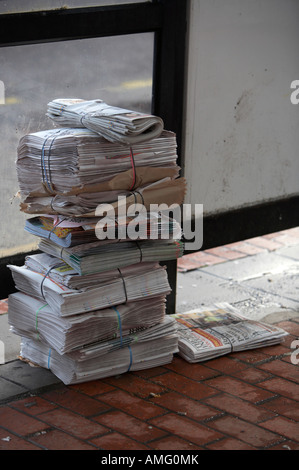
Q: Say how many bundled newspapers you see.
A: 9